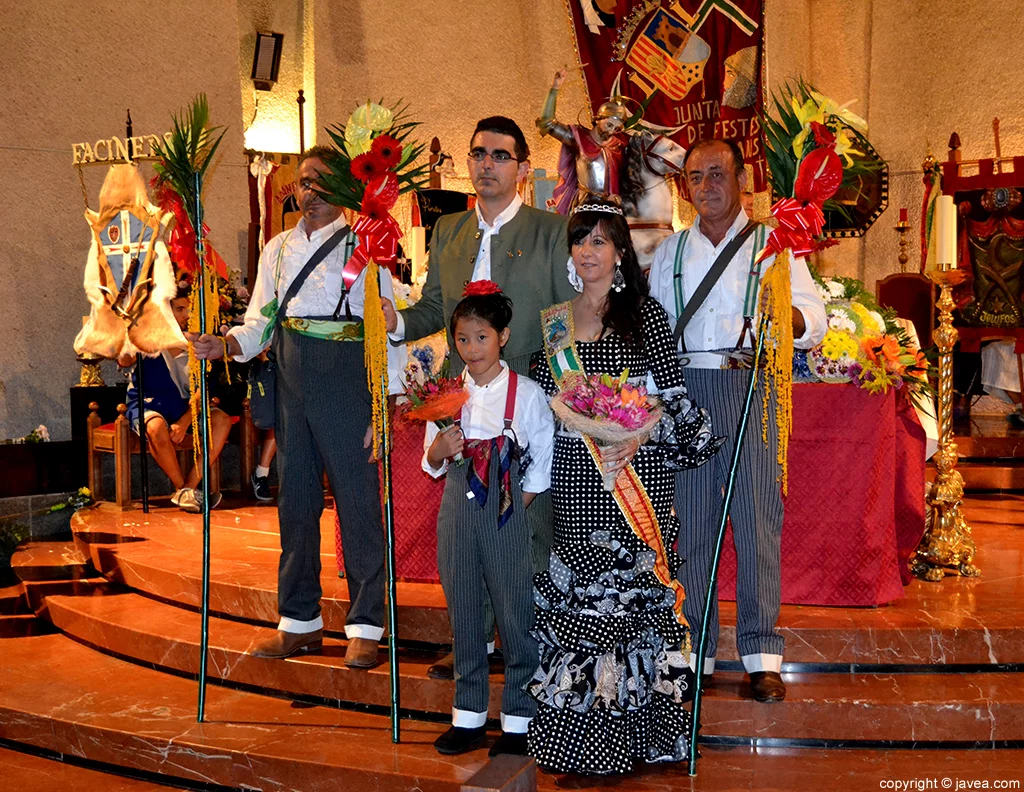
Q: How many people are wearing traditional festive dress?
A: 5